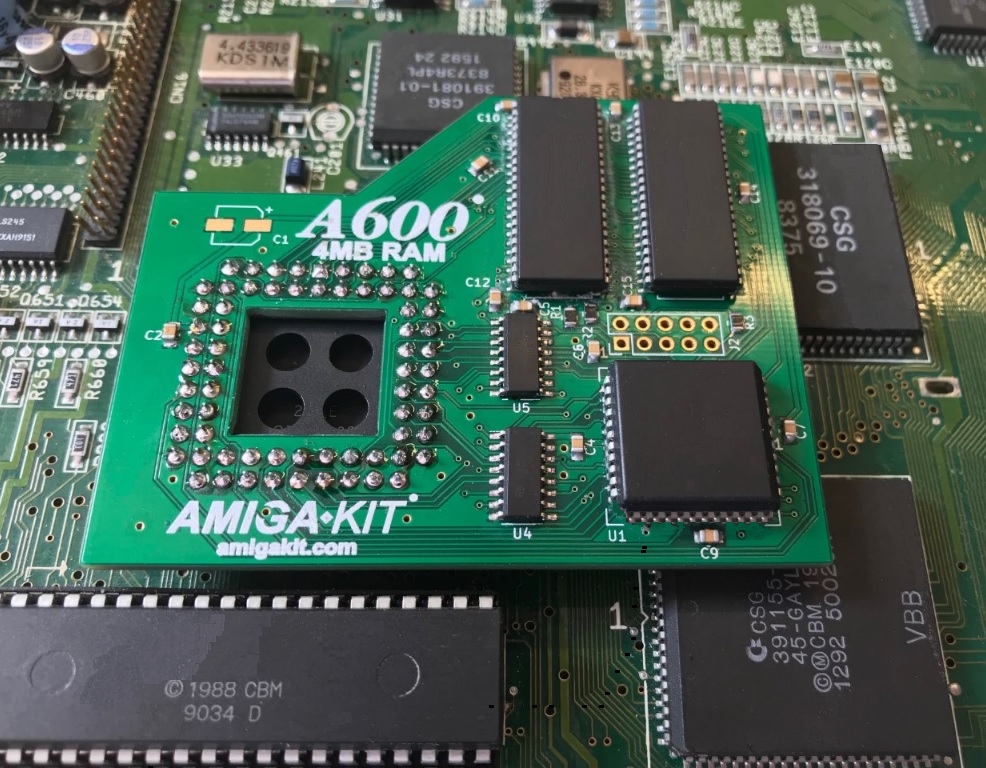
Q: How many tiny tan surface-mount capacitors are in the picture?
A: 12